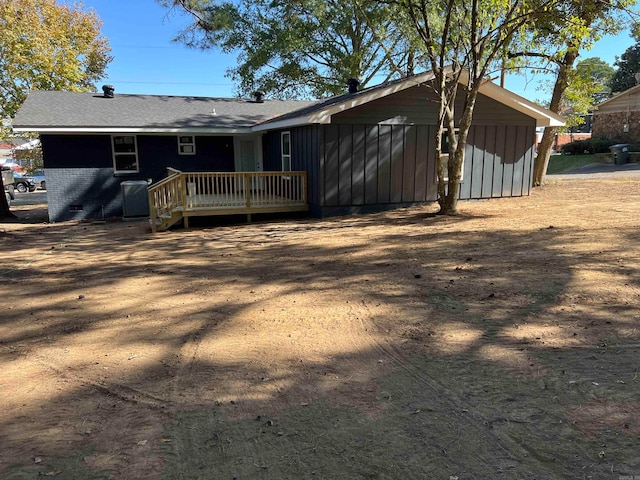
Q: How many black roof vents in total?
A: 3